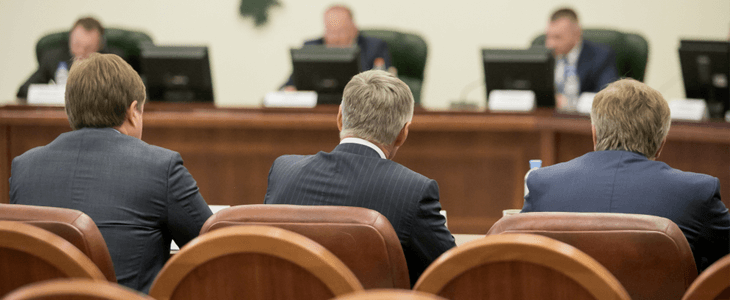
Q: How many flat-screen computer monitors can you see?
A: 4